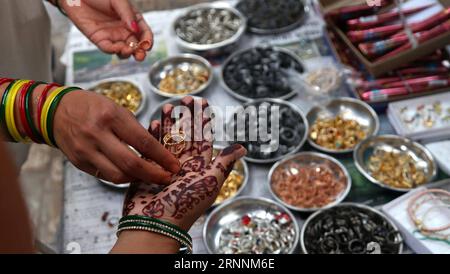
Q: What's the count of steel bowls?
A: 14